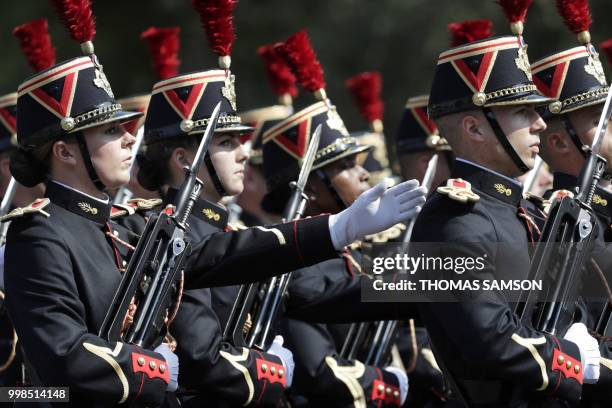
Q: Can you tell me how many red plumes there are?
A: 11